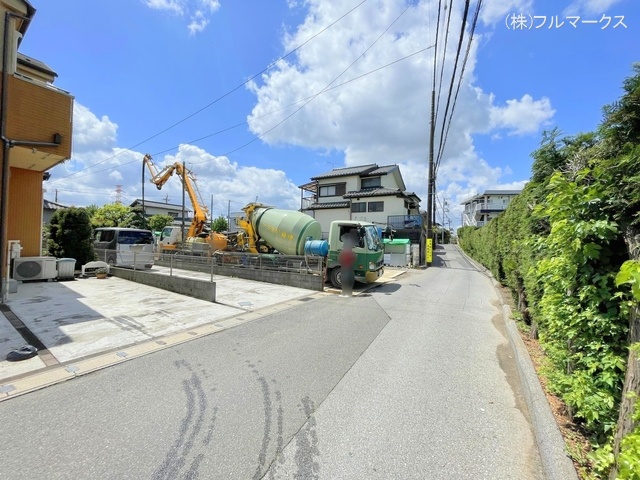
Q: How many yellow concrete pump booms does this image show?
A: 1